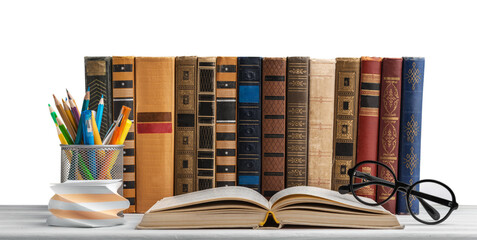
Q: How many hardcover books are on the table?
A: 15